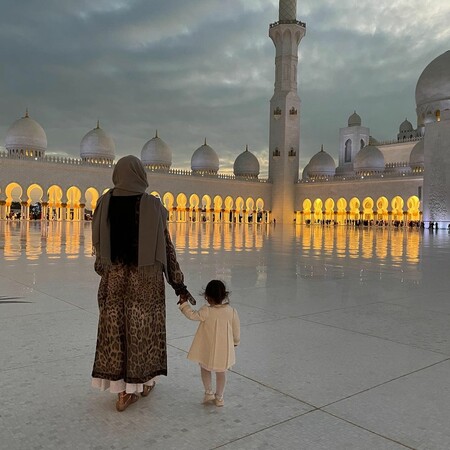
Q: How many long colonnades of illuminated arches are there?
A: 2